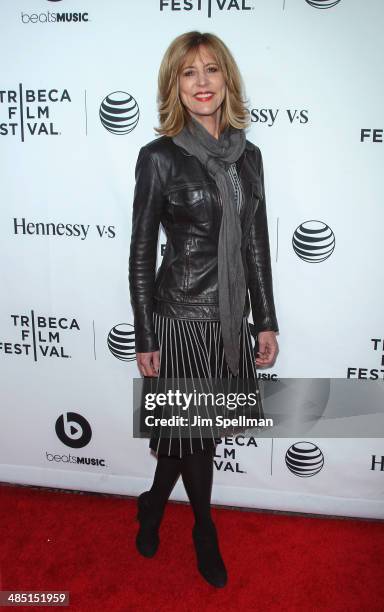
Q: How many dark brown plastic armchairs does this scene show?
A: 0